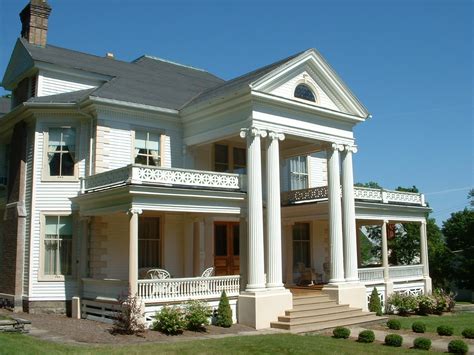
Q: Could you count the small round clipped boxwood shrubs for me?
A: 9